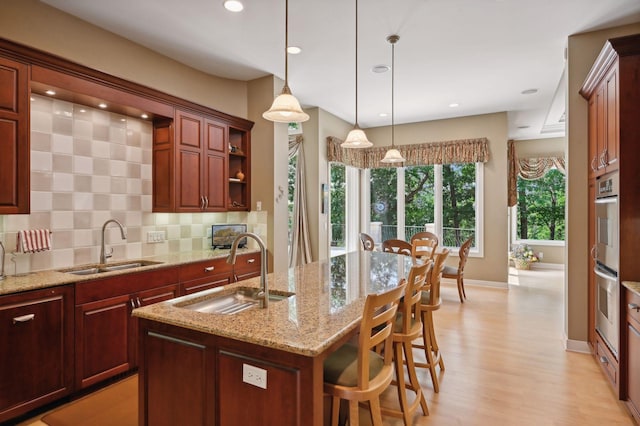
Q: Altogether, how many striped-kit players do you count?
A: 0